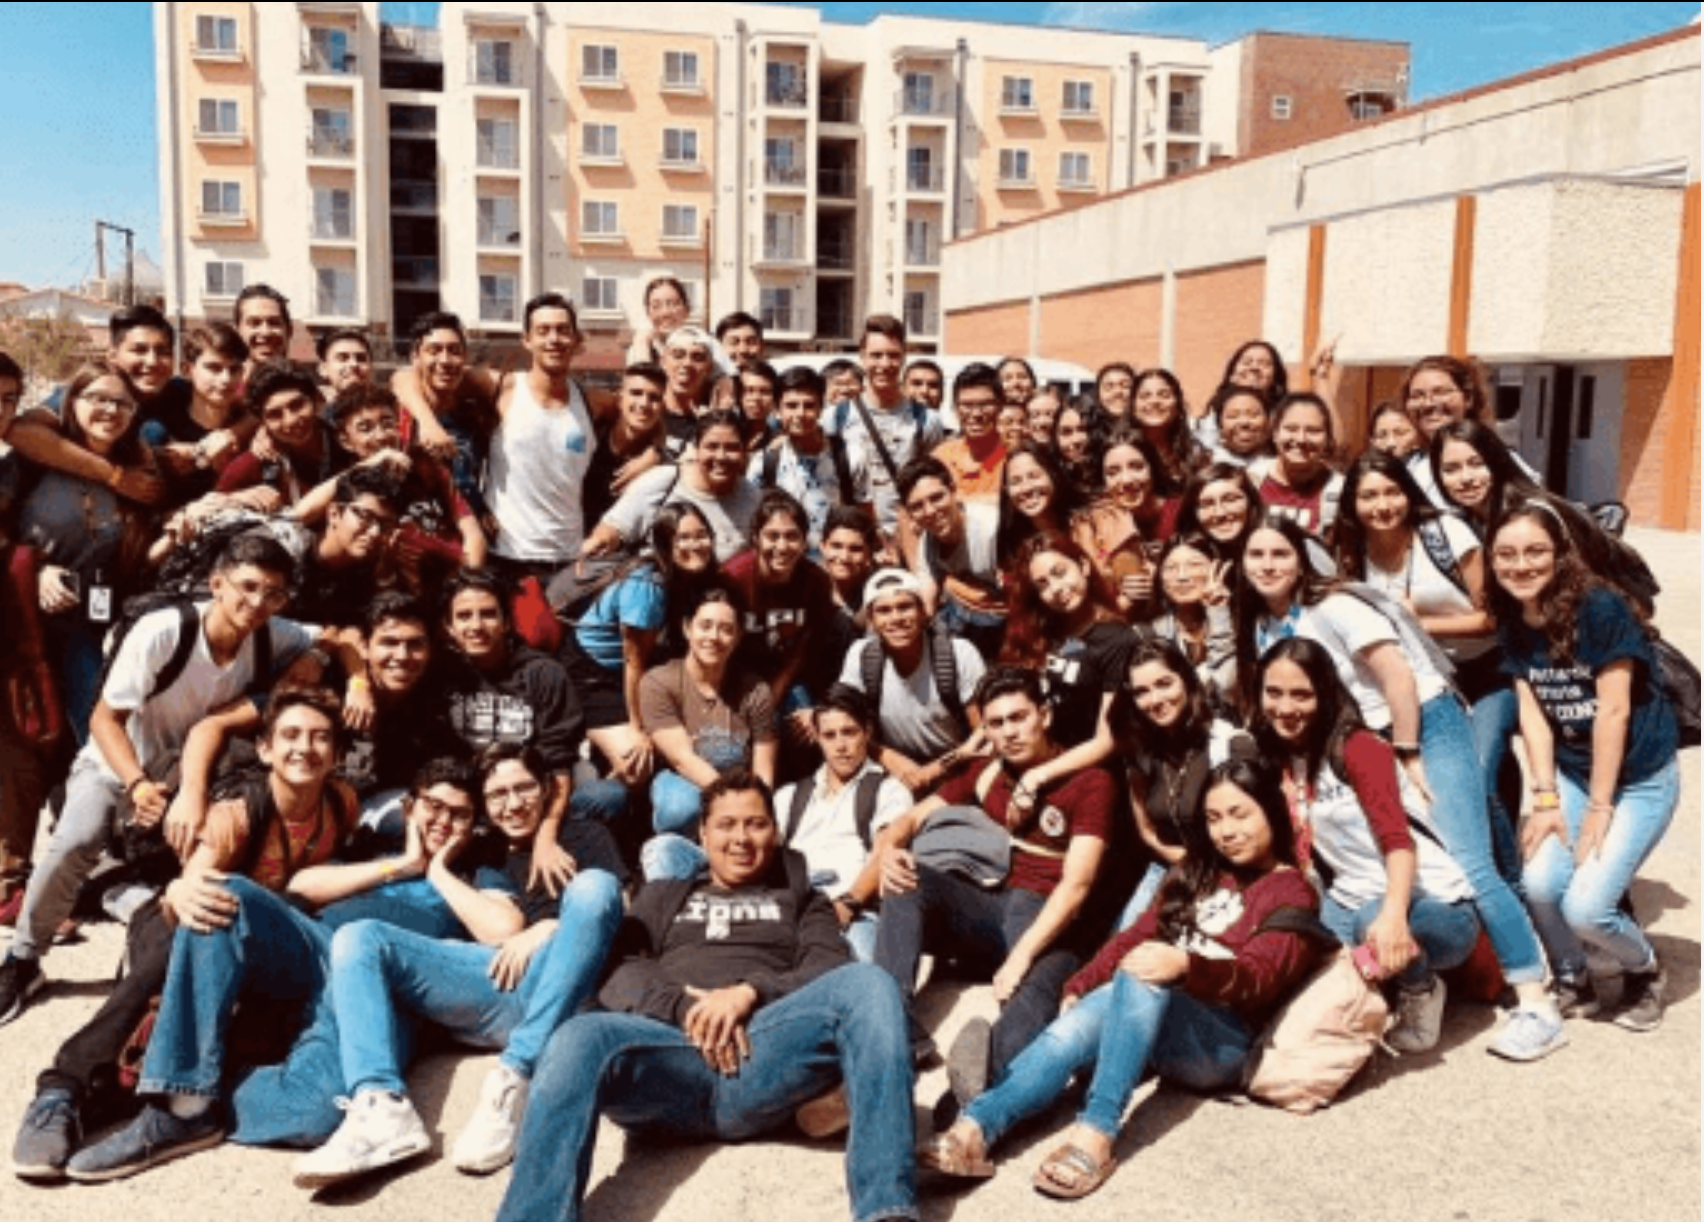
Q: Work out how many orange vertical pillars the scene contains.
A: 3